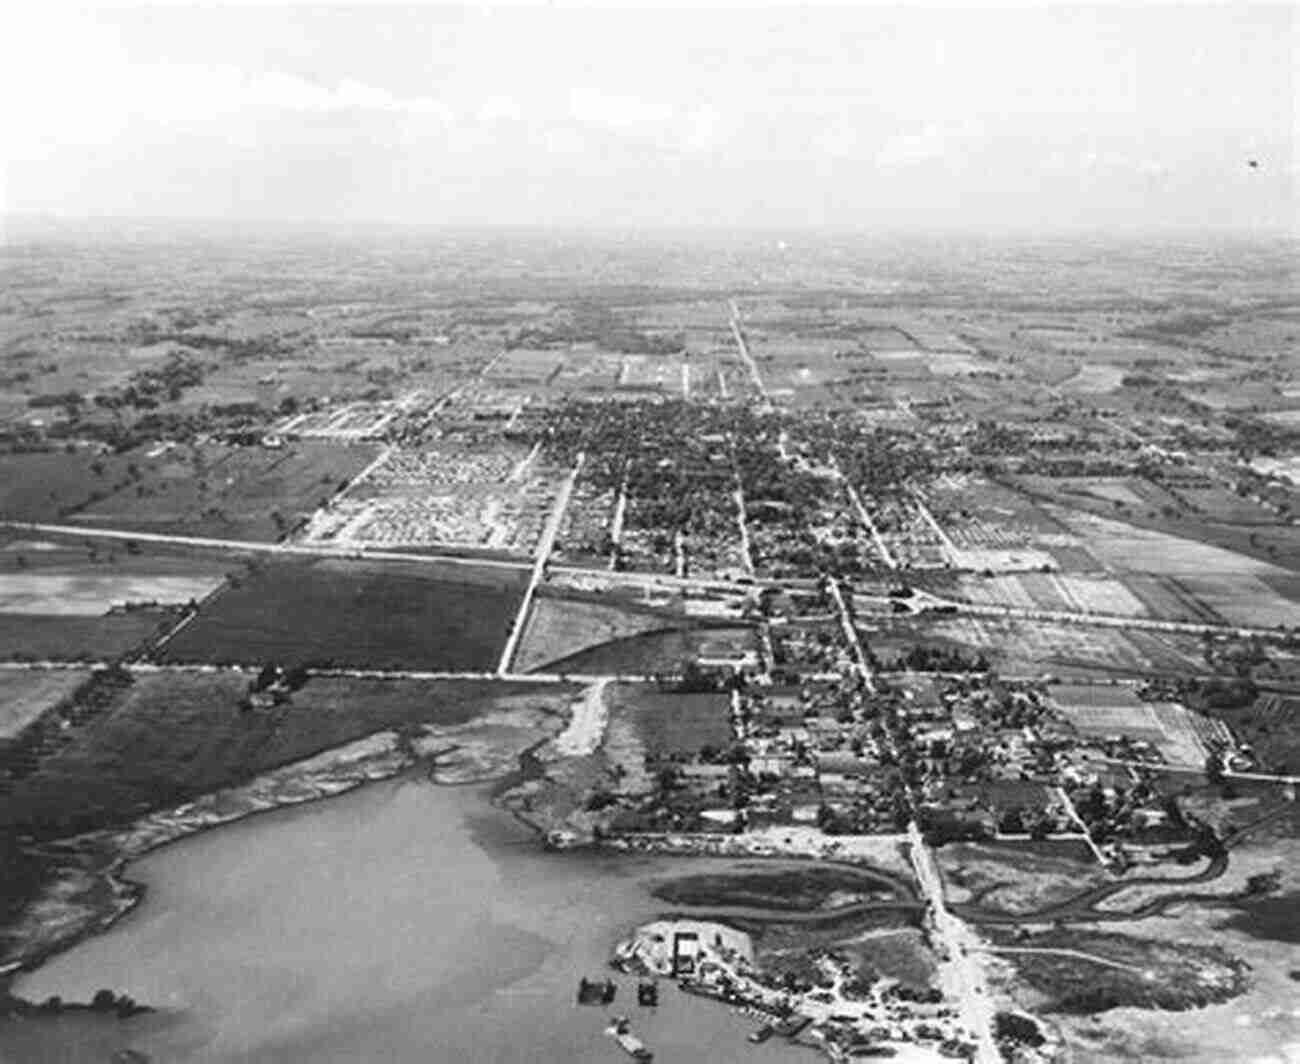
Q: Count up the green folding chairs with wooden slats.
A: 0